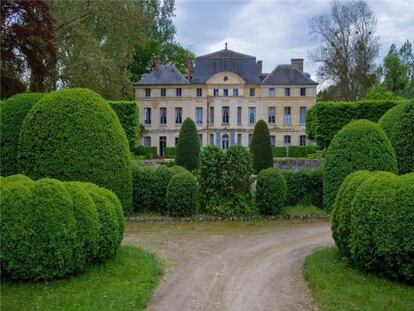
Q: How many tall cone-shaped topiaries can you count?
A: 2